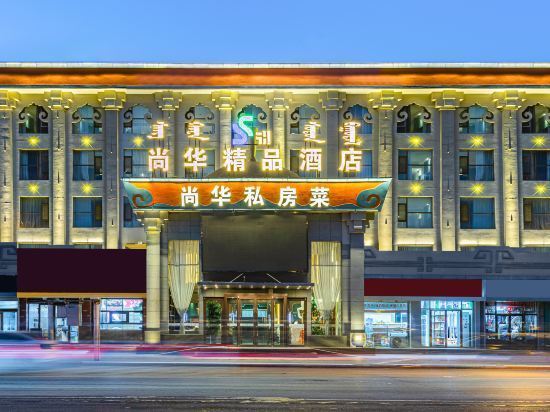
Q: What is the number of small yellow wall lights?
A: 11